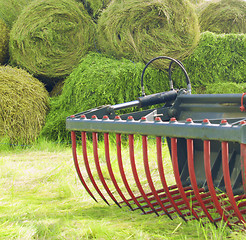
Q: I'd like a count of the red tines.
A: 13